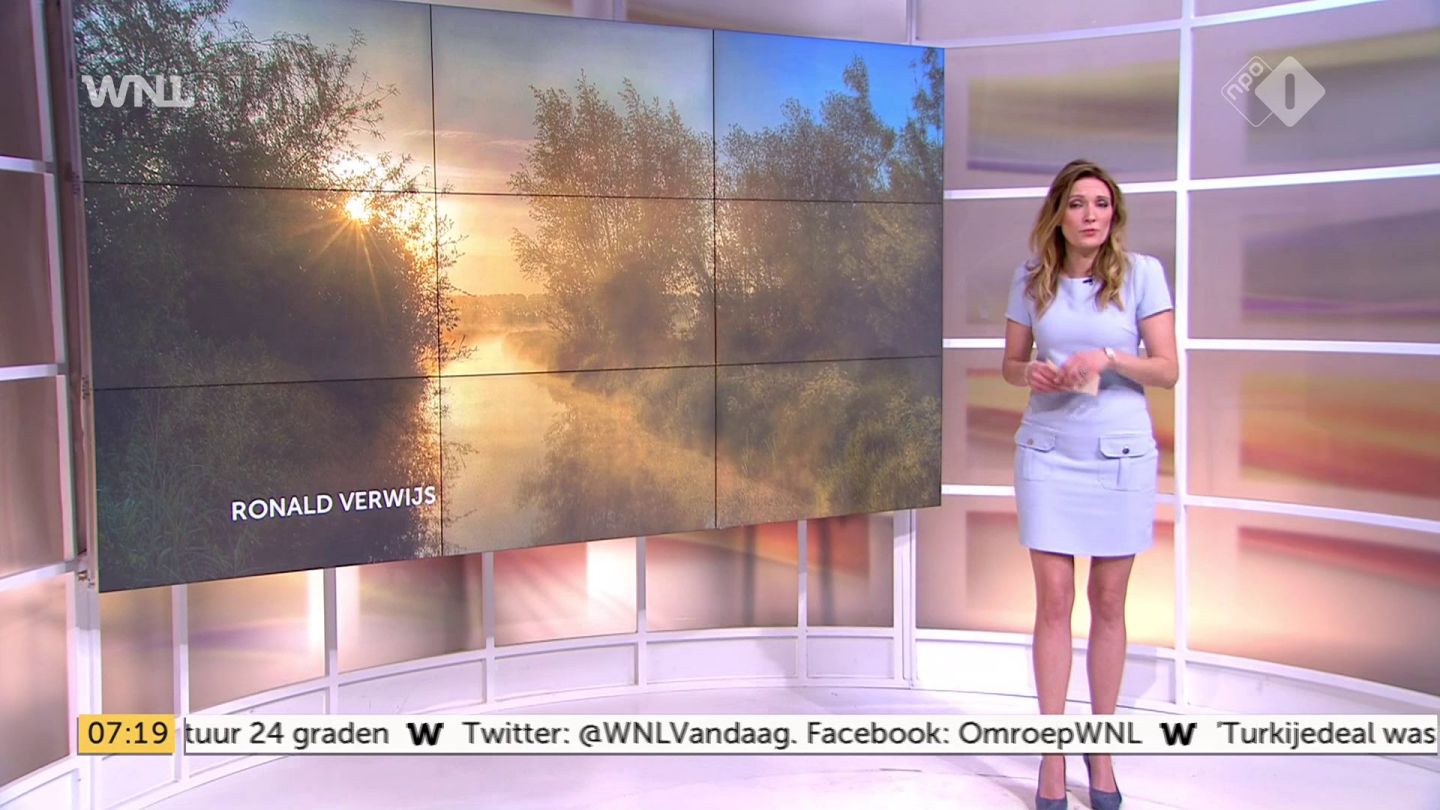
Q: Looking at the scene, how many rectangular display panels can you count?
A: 9